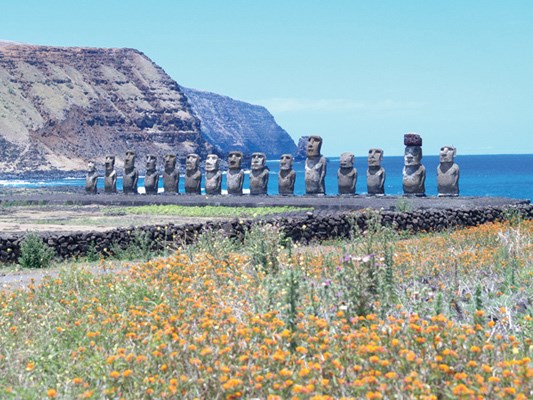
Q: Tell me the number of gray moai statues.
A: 15